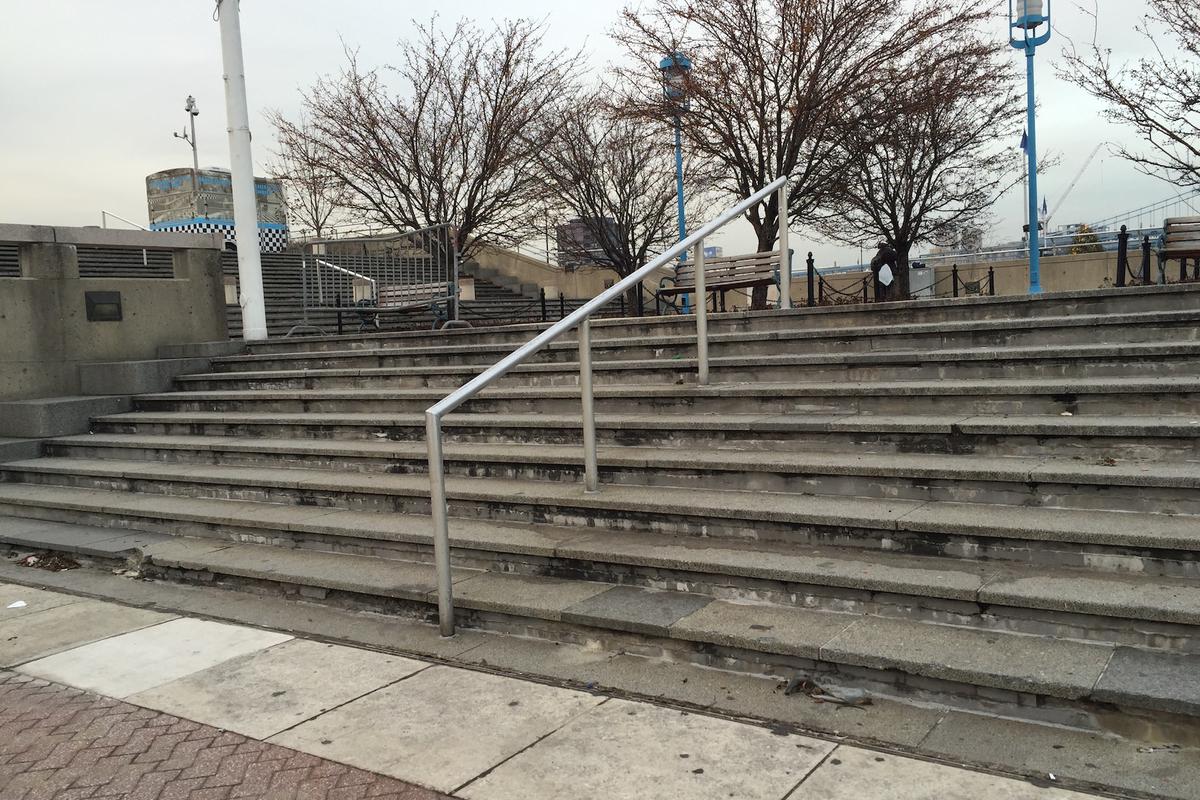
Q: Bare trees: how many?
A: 6